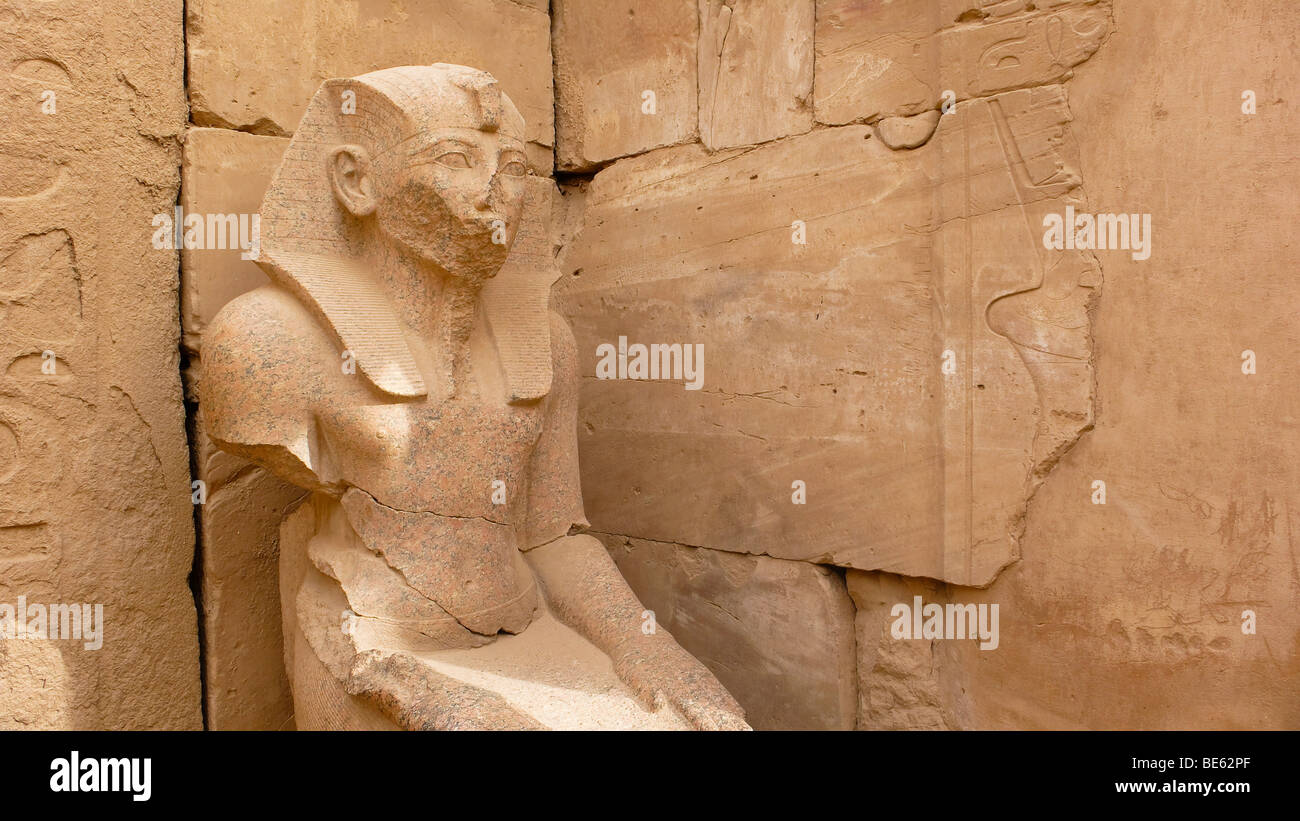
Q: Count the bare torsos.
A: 1